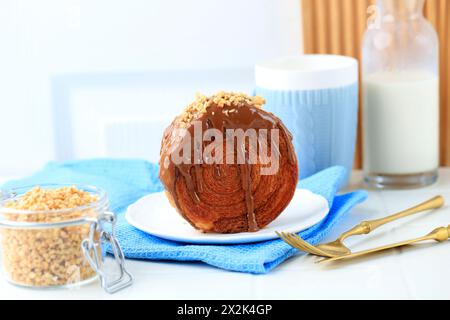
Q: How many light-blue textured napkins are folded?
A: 1